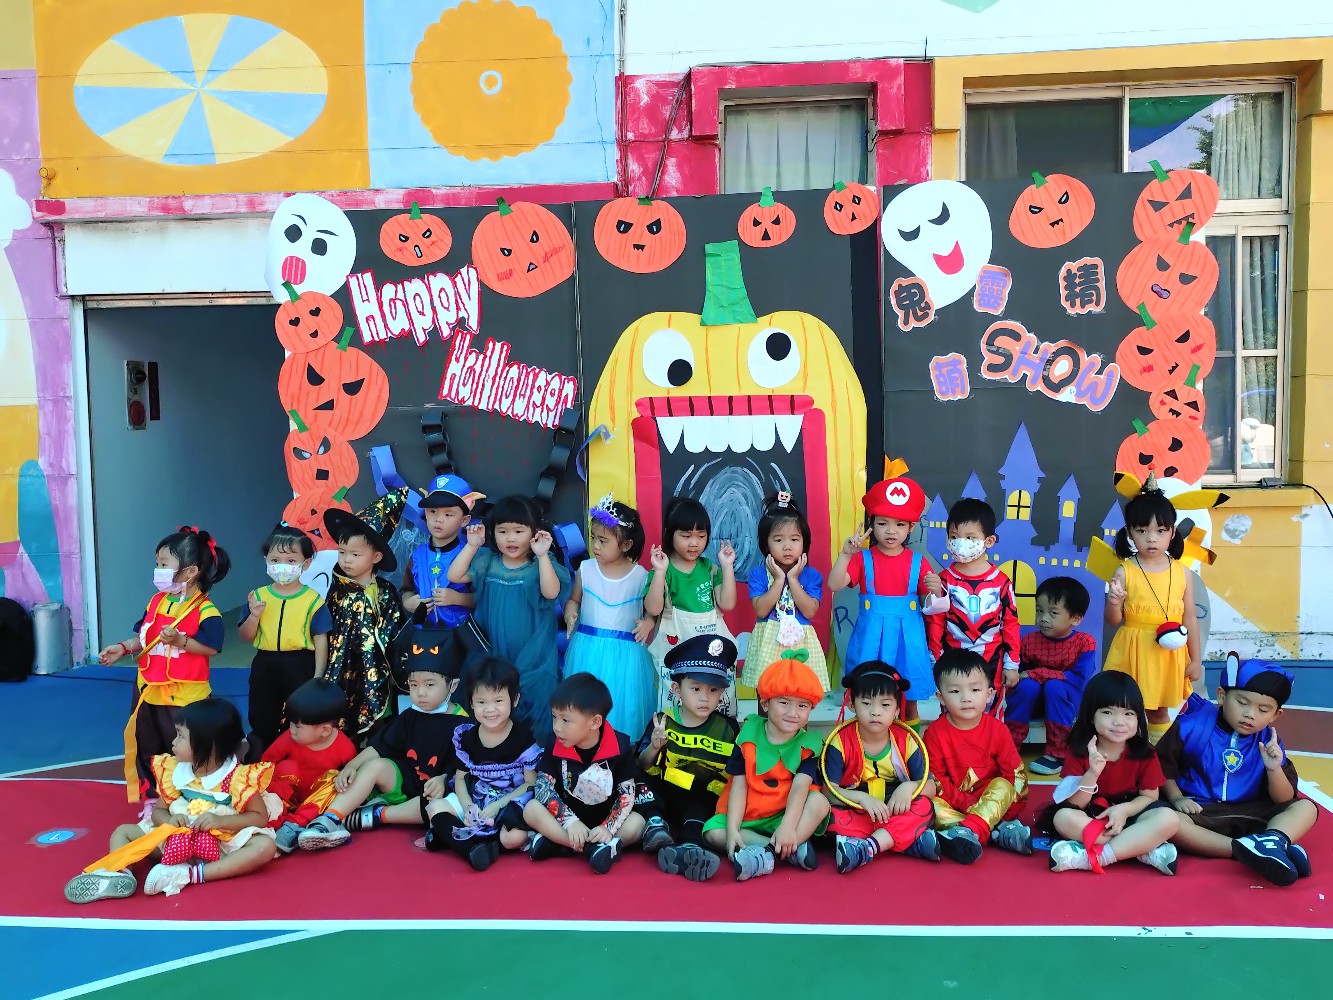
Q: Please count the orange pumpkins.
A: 15